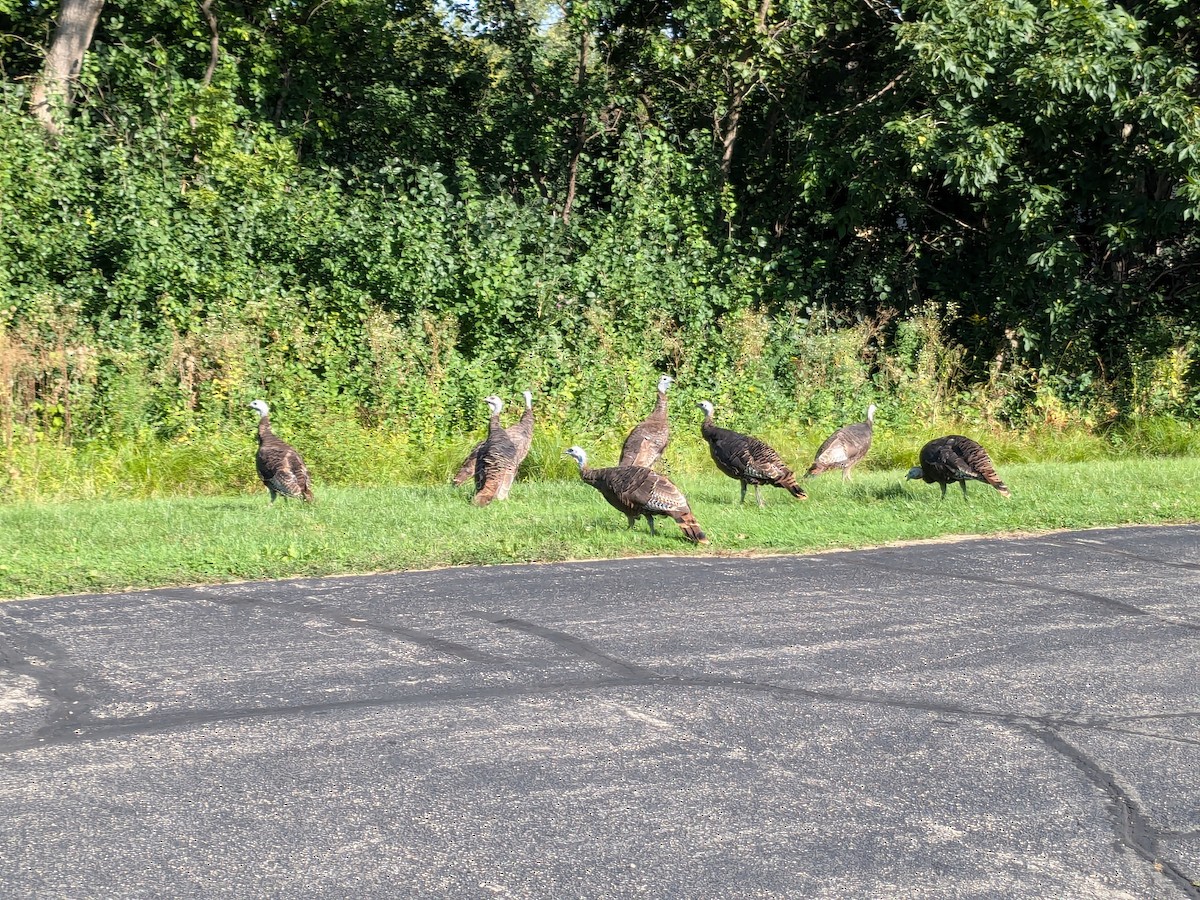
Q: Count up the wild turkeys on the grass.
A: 8